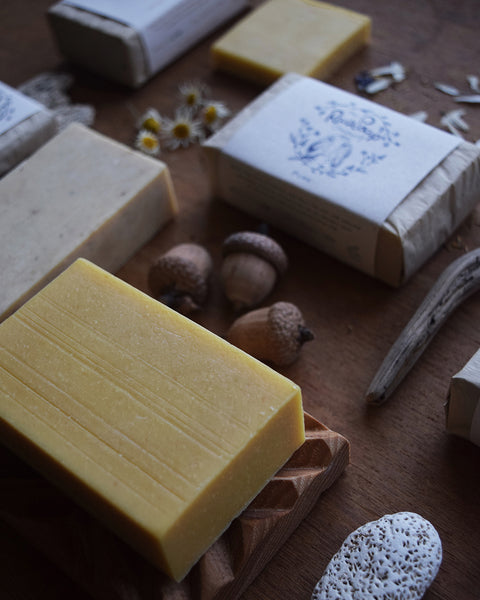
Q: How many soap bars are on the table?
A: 7